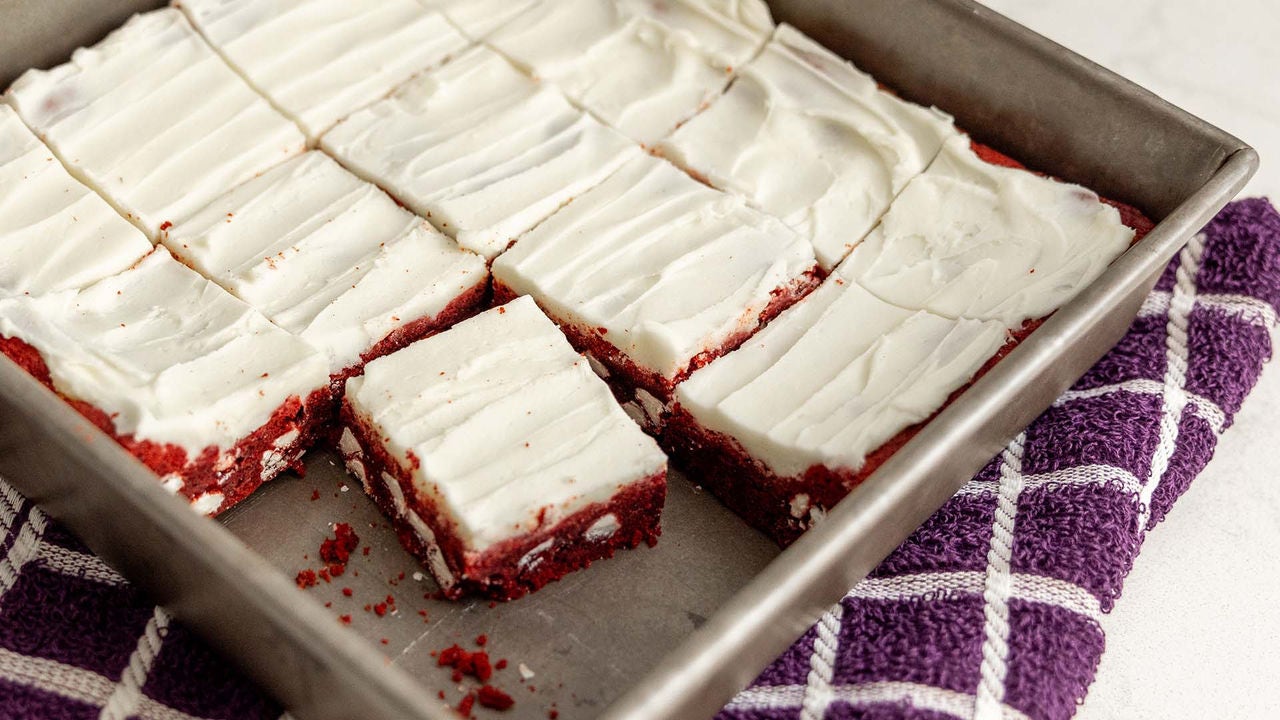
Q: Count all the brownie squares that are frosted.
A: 13